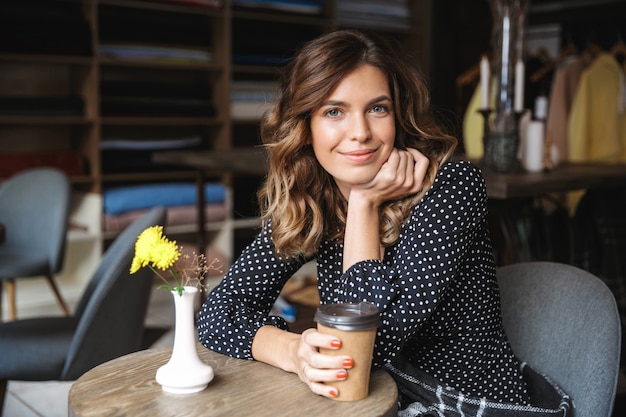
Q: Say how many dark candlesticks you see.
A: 2